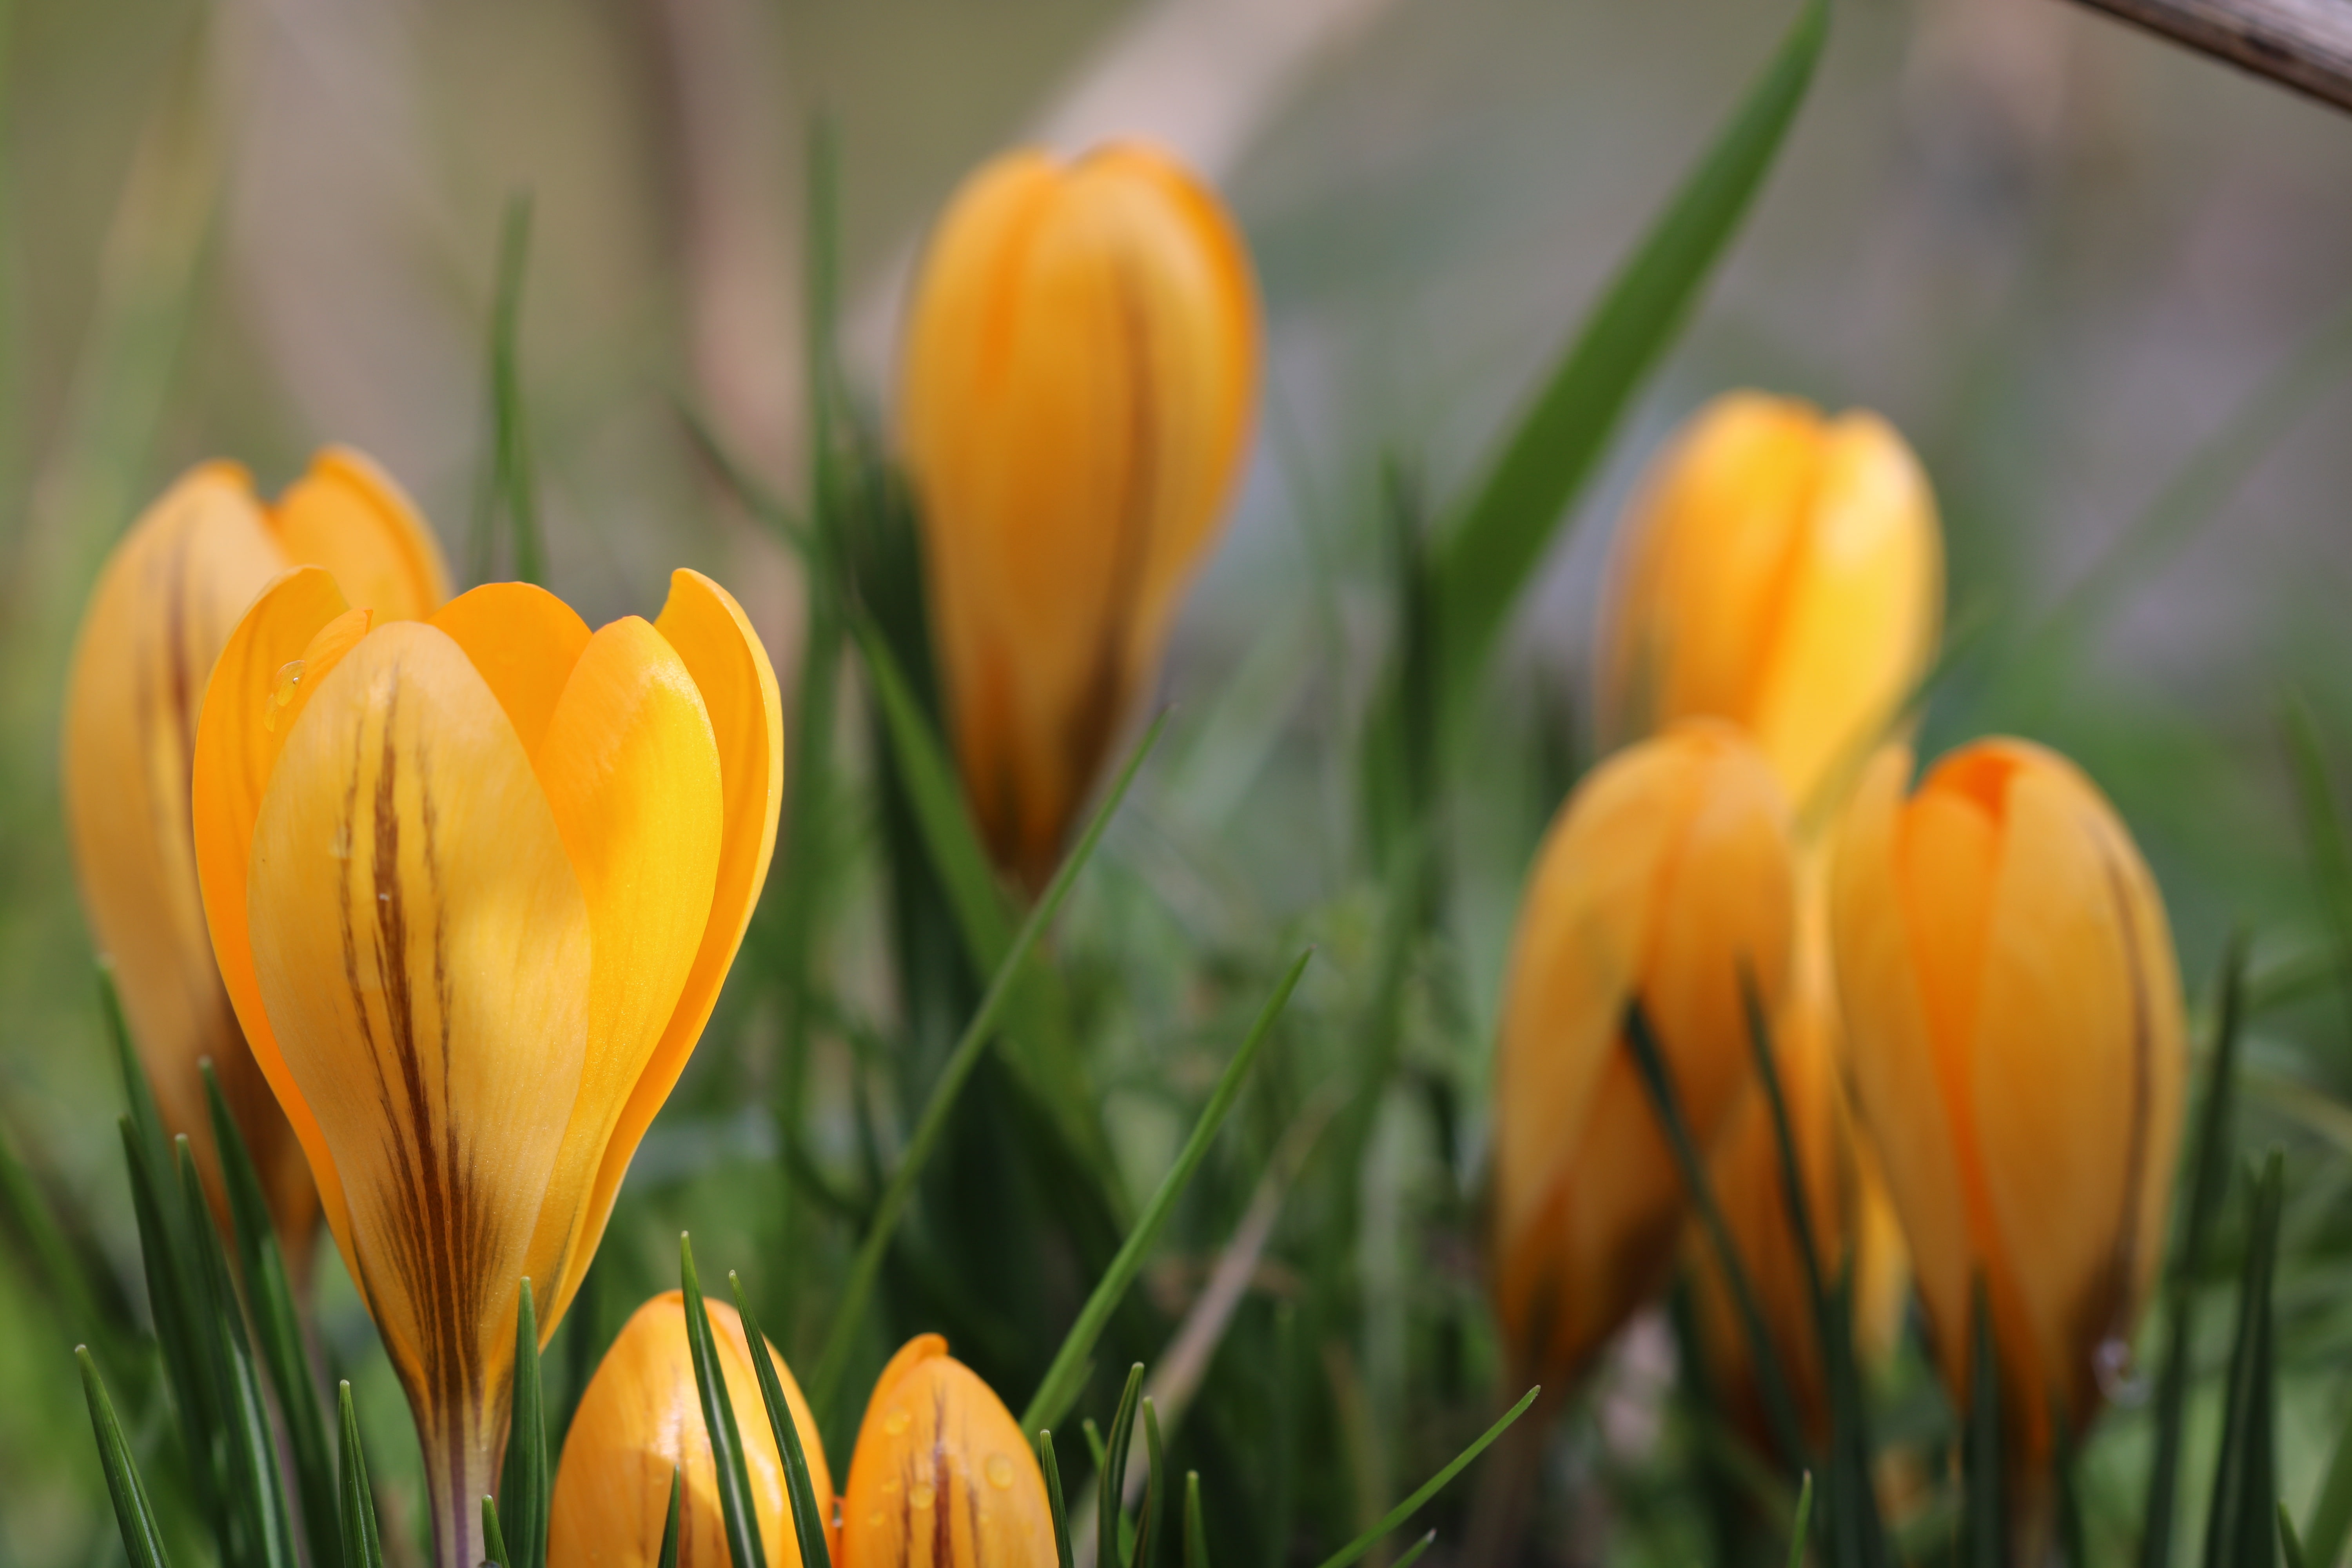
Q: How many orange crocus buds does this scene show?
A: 8